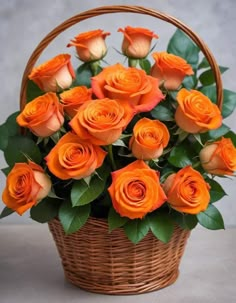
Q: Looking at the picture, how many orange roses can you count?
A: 15